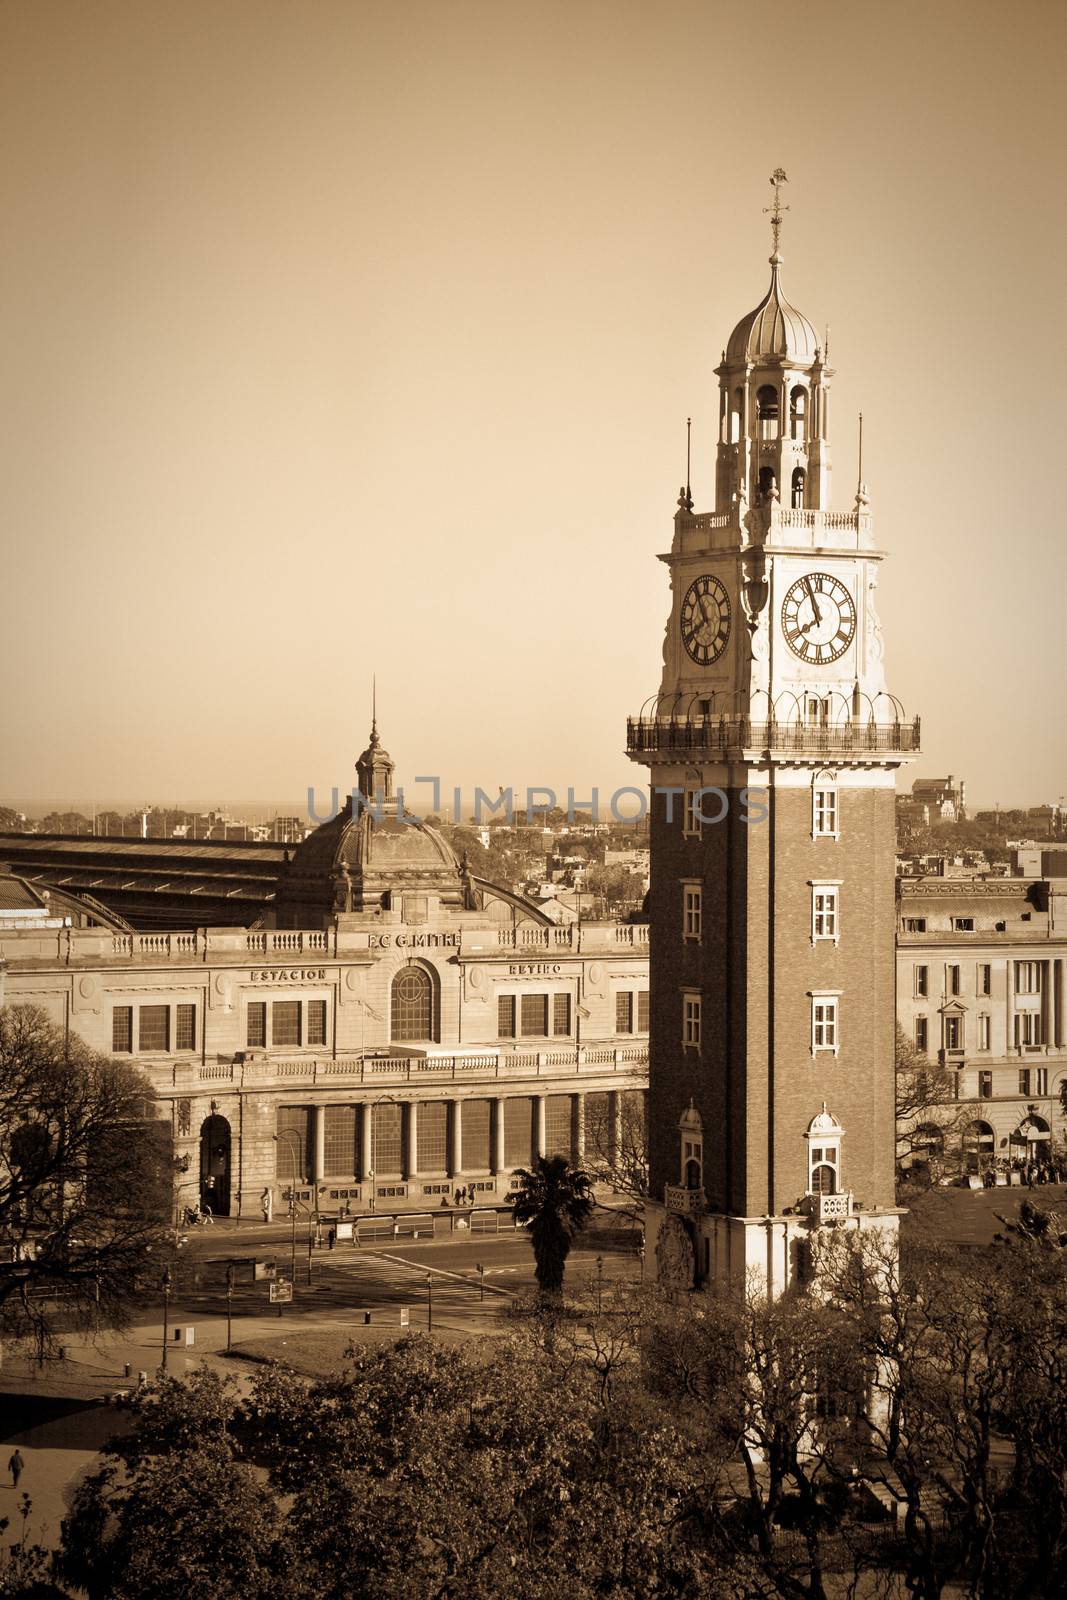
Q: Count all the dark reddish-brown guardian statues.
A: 0